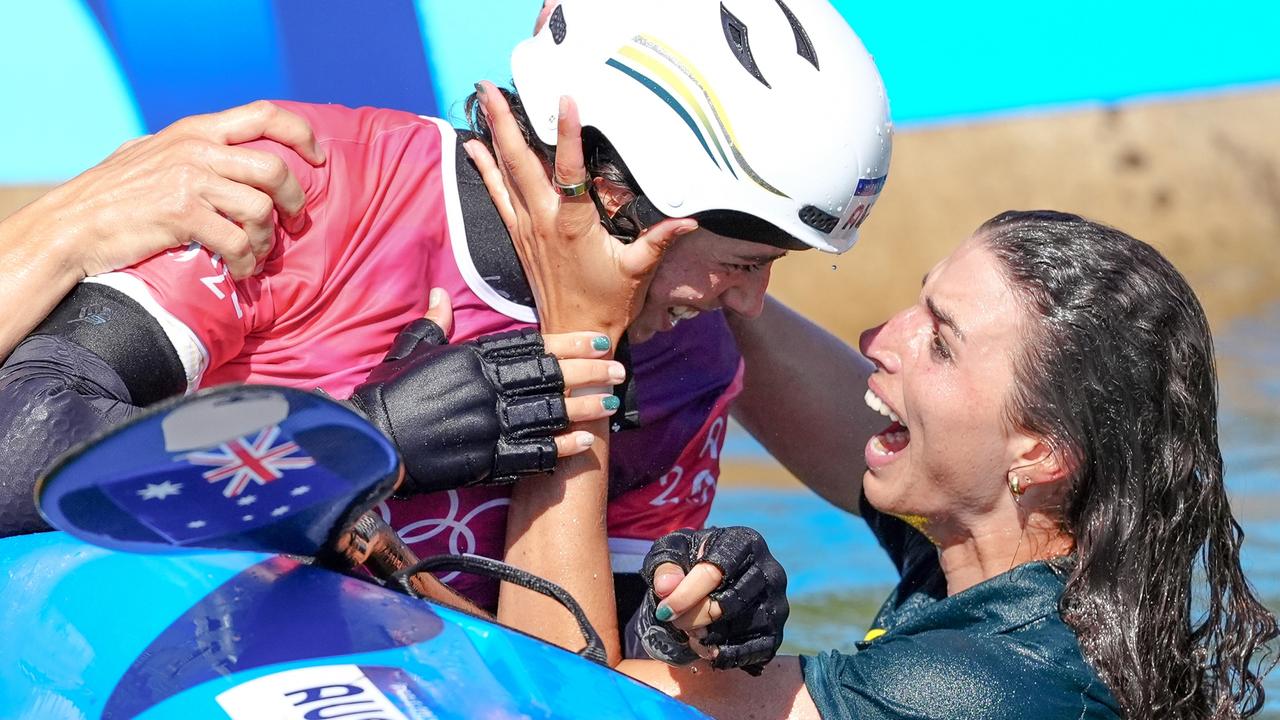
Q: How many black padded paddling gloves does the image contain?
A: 2